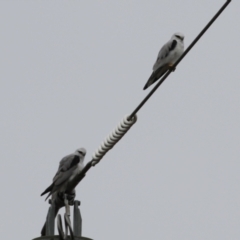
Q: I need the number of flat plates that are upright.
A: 2